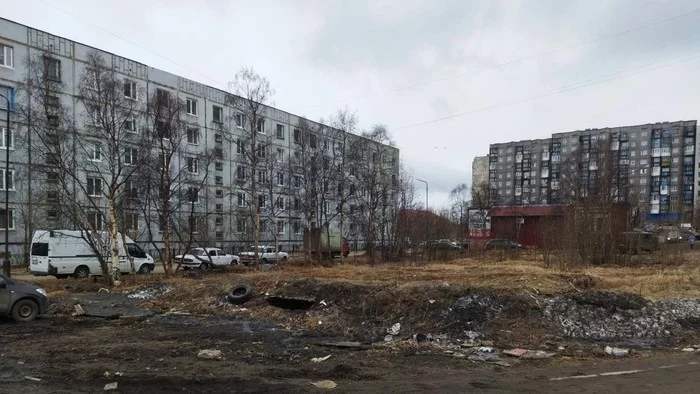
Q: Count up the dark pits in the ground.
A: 1